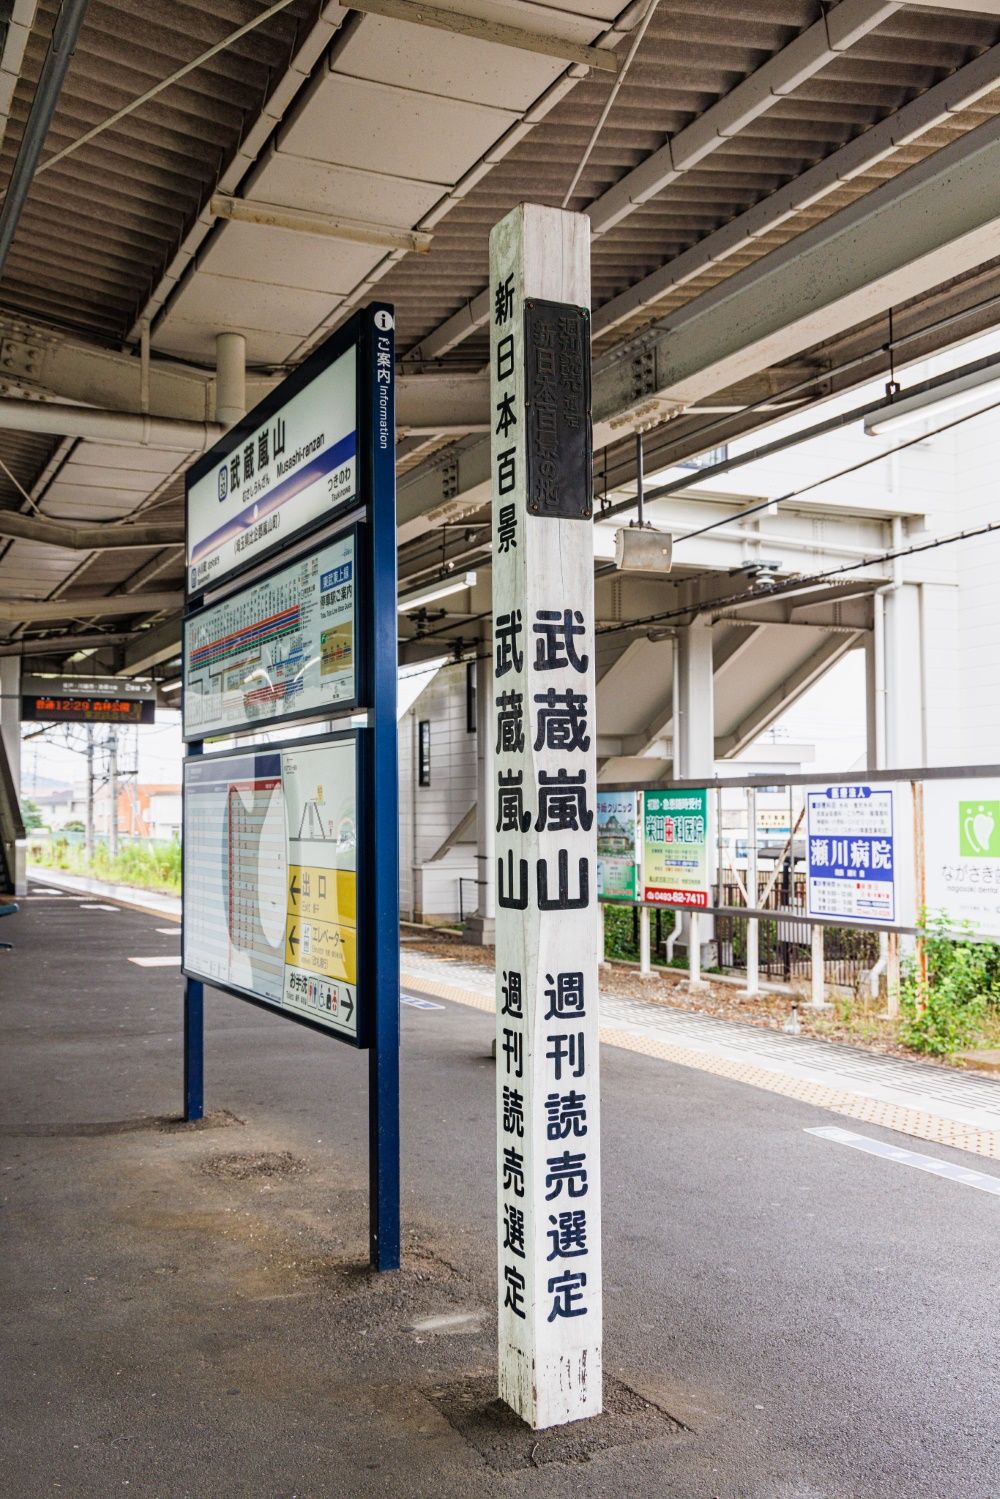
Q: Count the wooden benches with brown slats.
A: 0